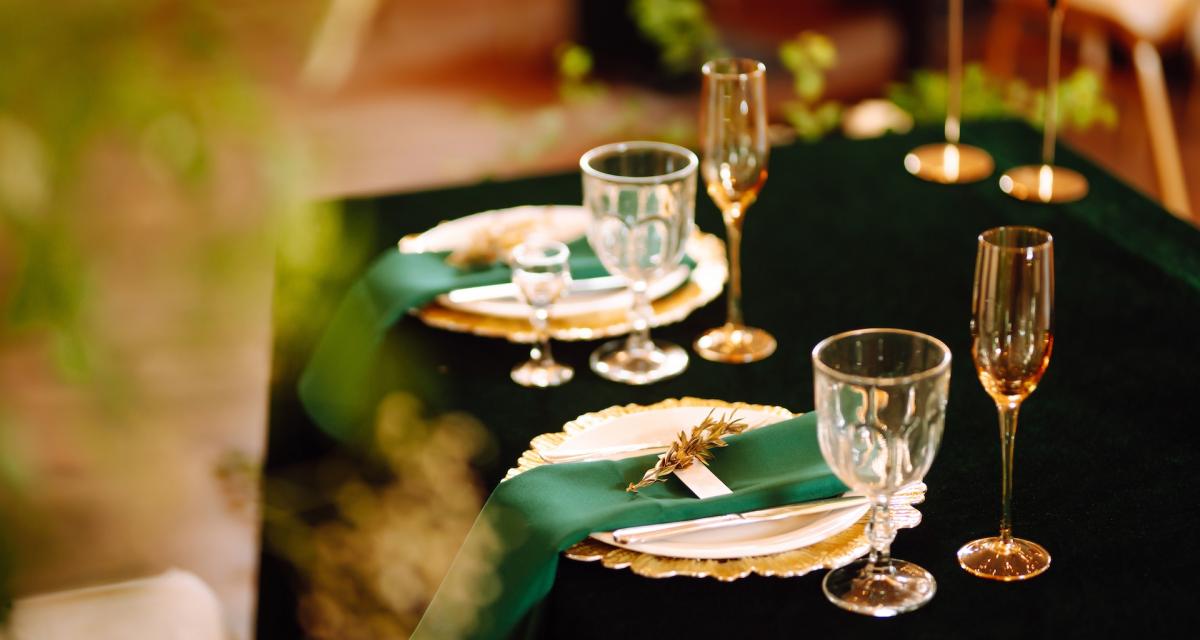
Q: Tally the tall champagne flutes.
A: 2